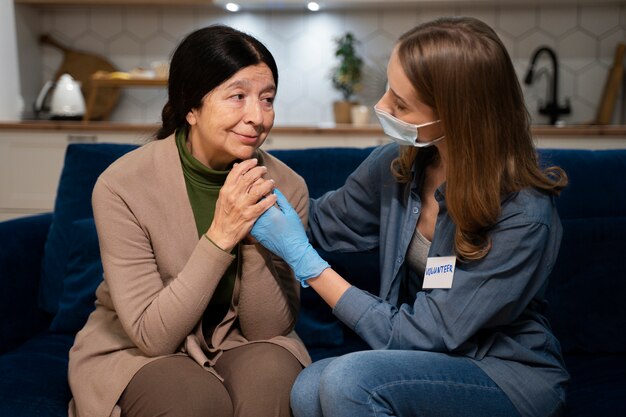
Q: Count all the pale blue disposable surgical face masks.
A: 1